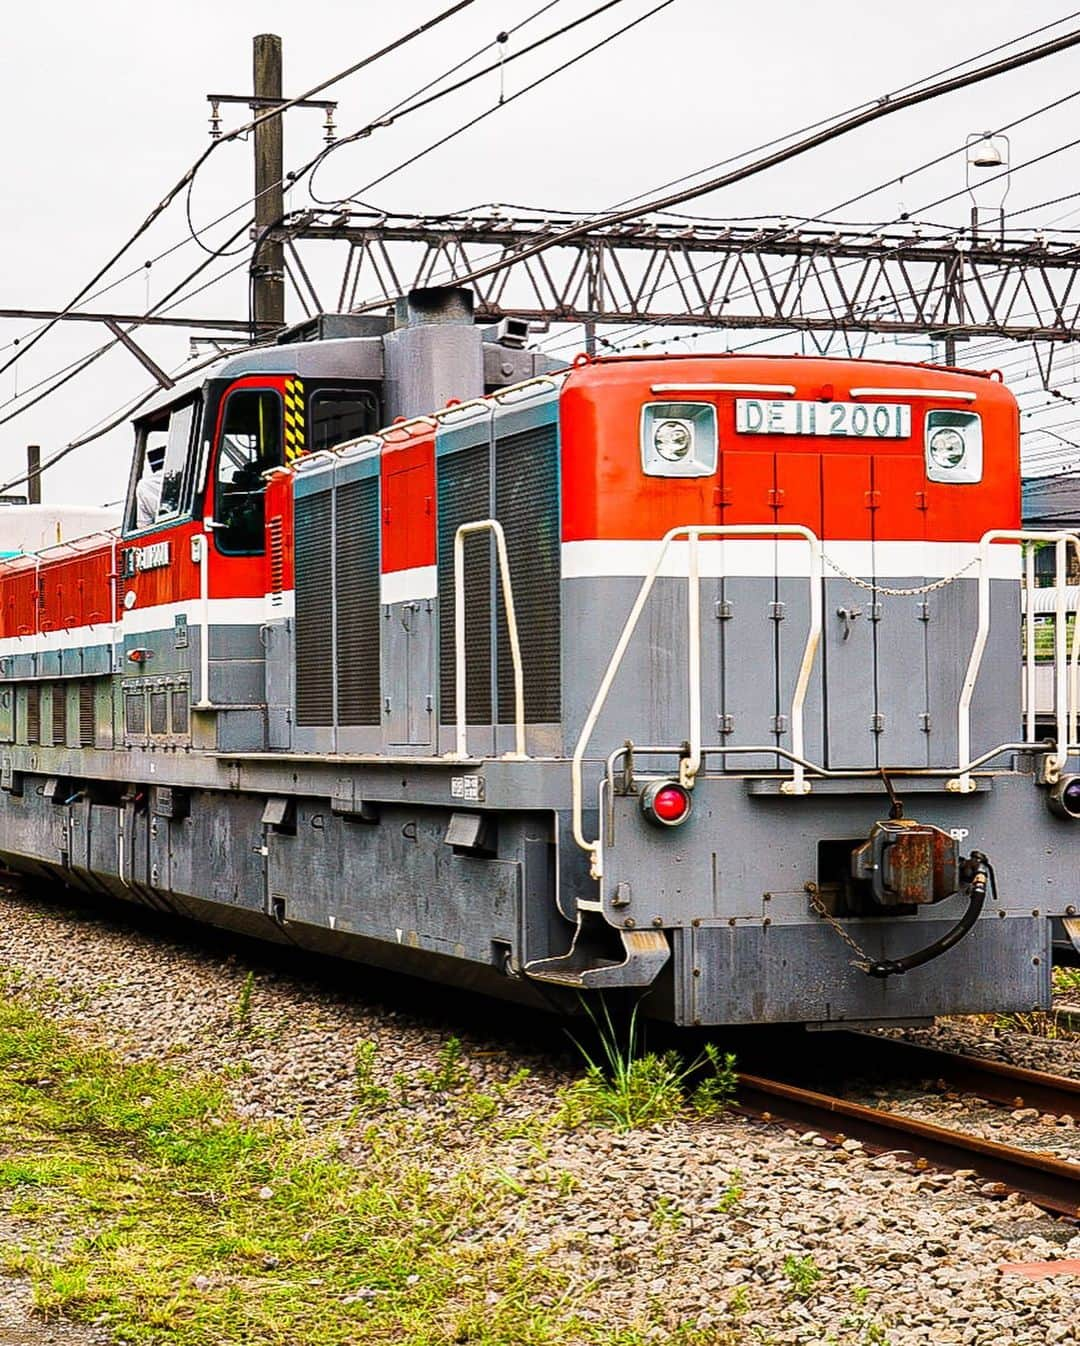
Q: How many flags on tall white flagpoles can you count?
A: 0